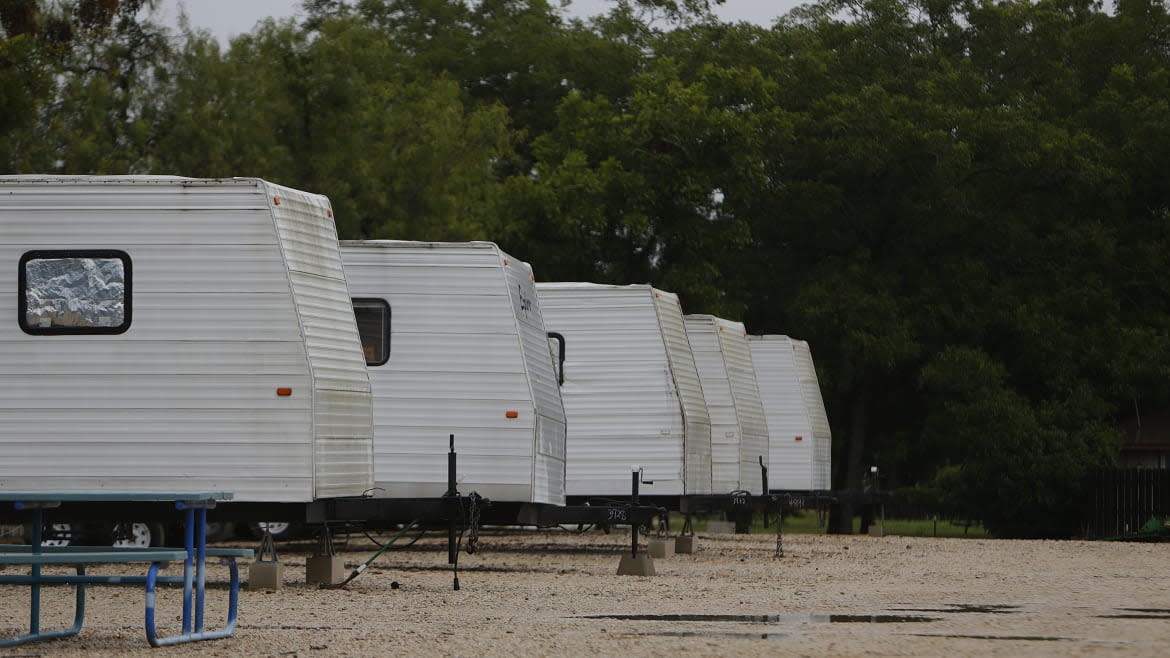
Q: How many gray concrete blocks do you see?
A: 7